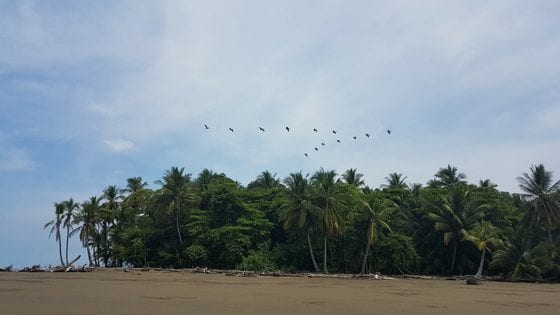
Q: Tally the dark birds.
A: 13